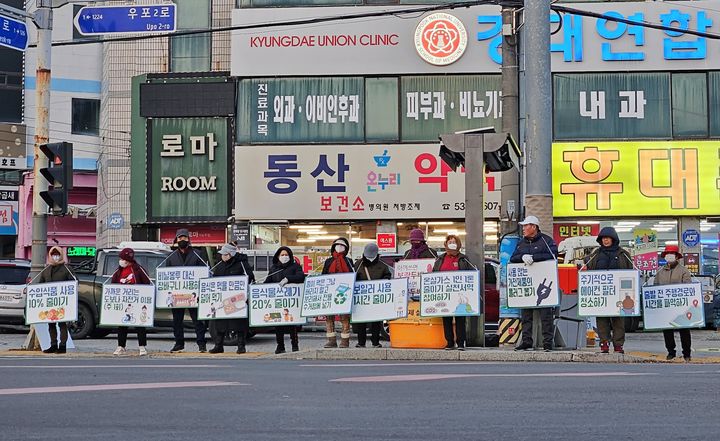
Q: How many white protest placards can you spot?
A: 12